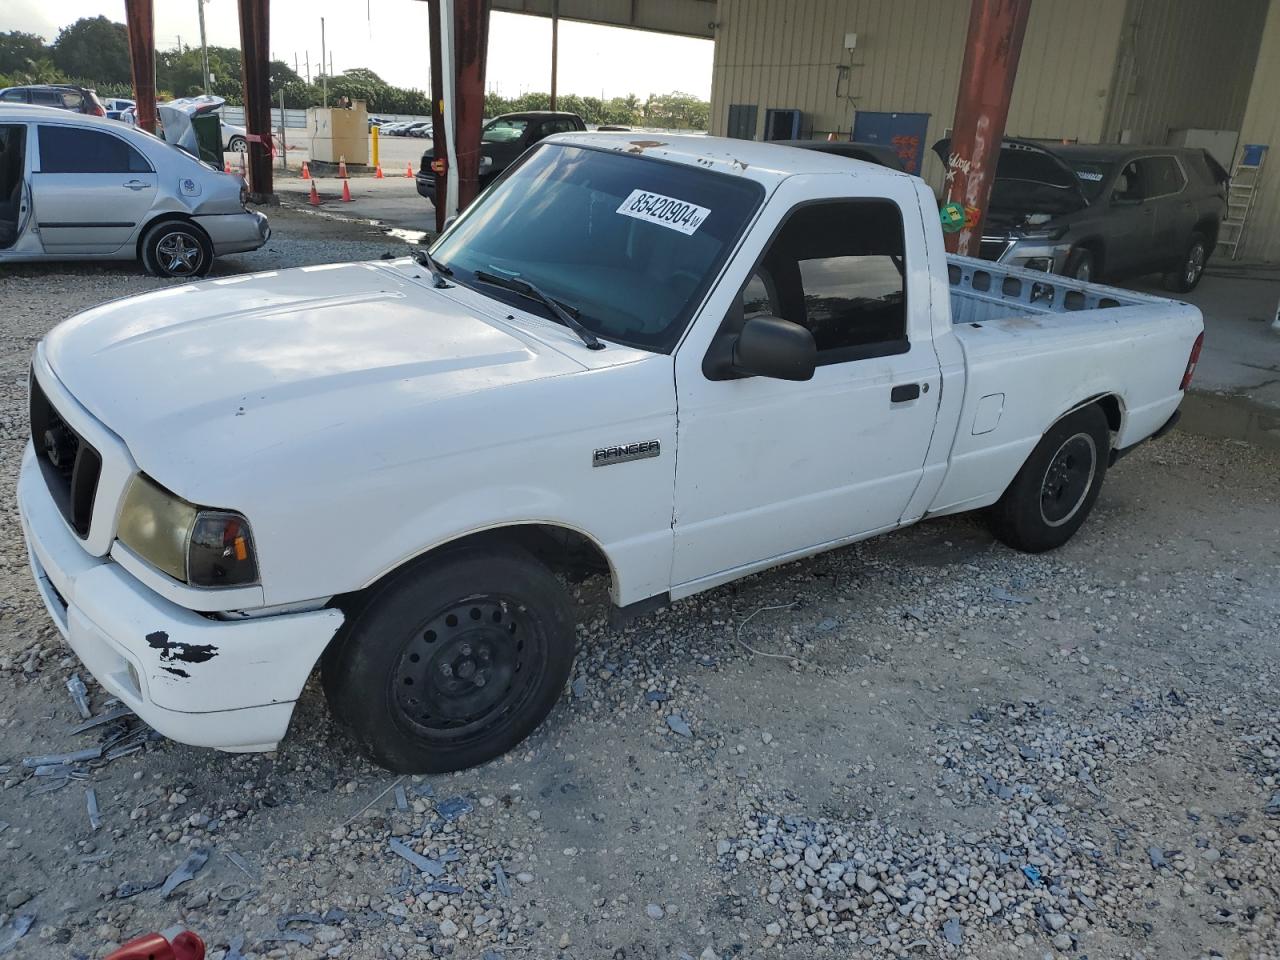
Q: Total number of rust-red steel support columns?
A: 4